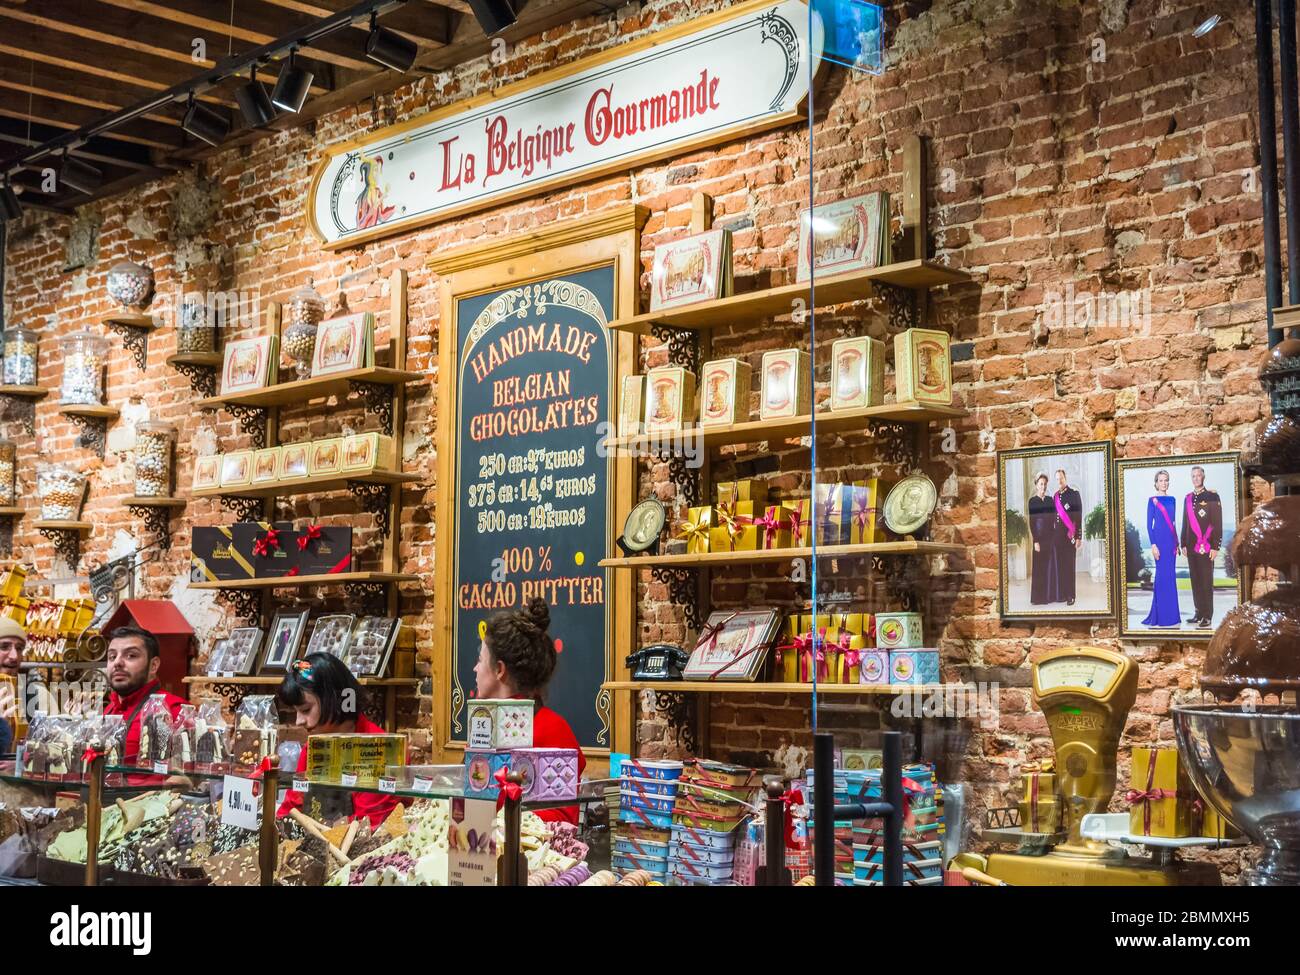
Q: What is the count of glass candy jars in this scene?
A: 8